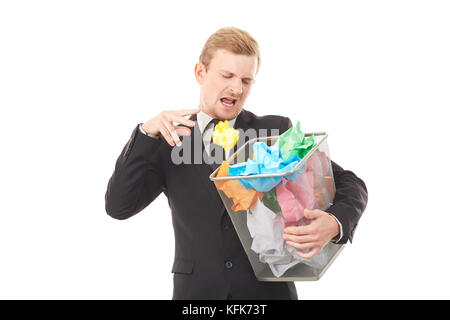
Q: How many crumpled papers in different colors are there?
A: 6